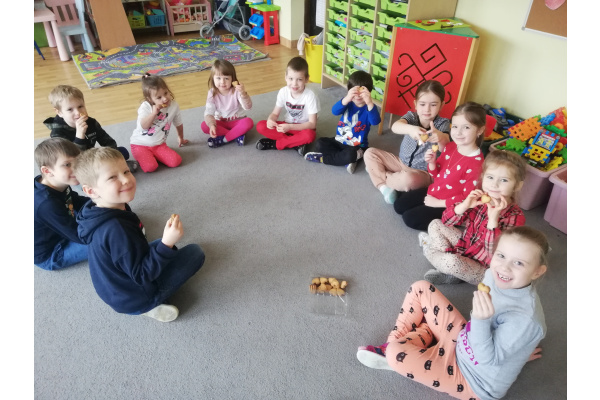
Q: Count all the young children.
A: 11